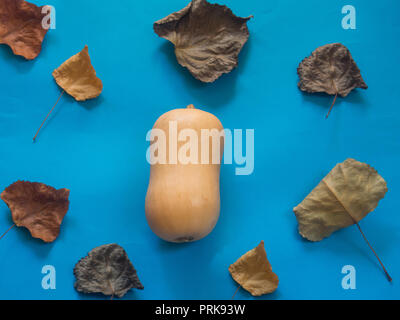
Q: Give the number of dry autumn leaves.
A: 8